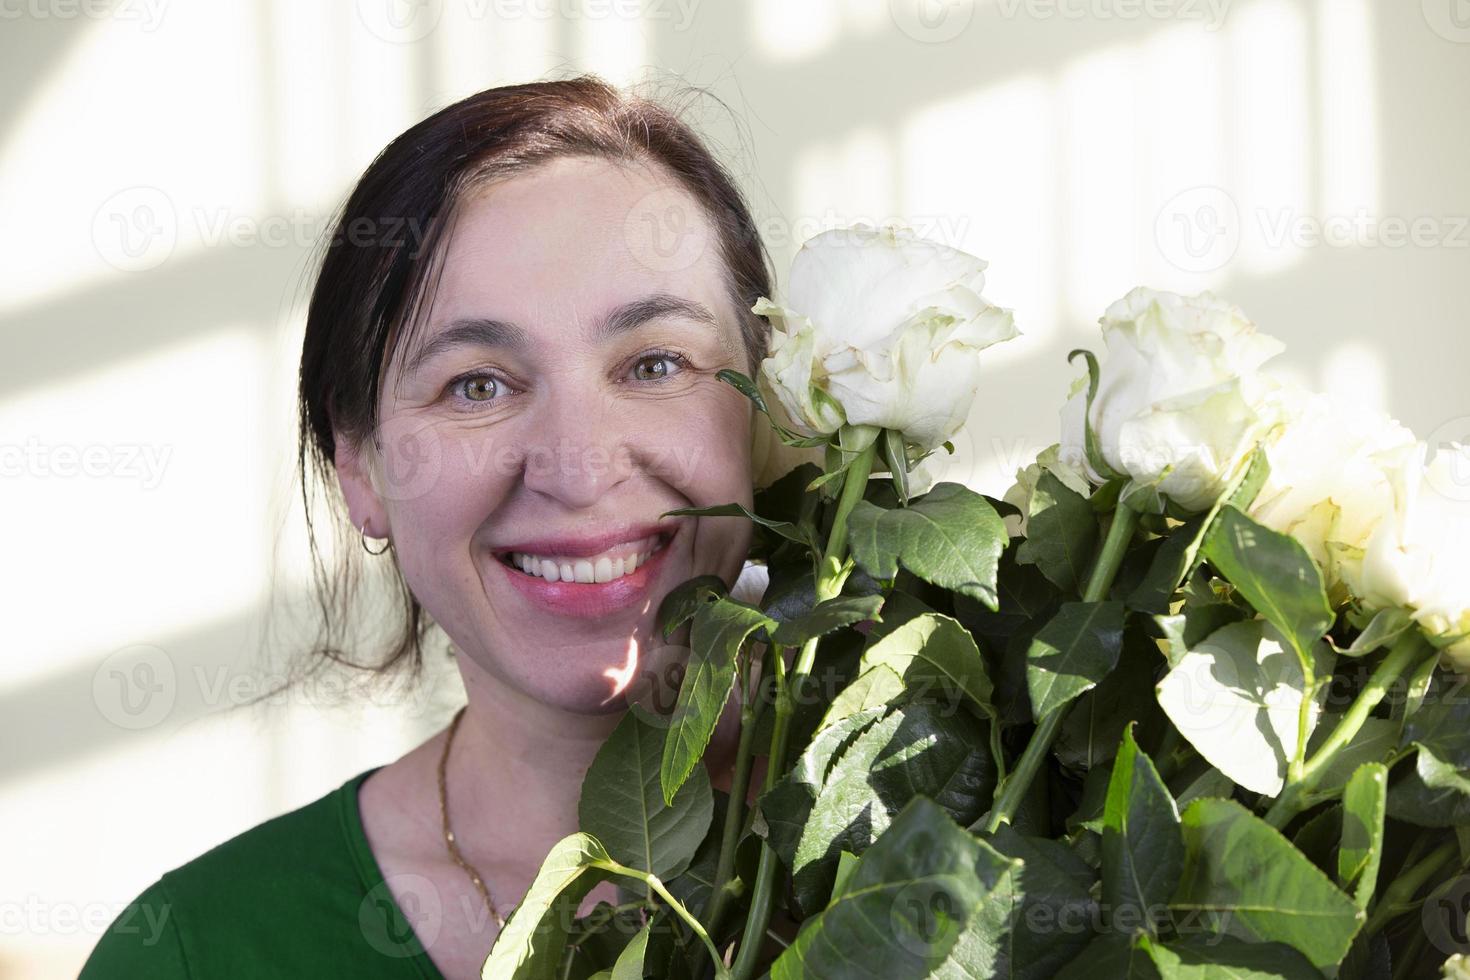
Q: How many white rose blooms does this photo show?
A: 4